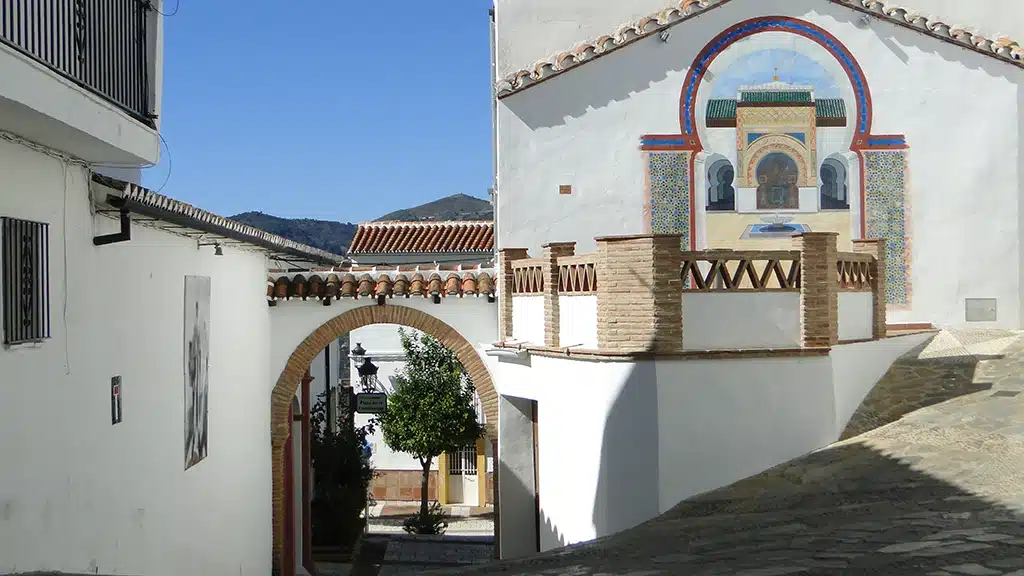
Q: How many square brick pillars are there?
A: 5